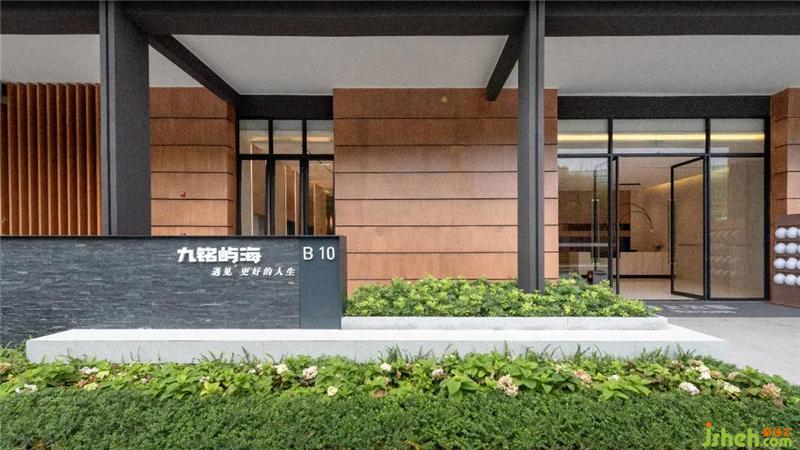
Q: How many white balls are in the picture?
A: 12